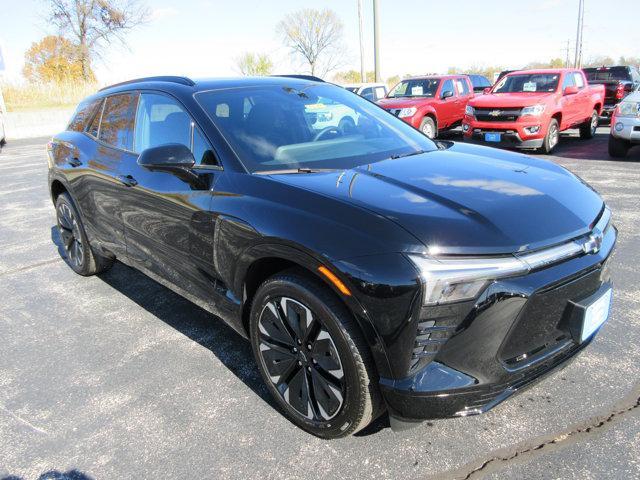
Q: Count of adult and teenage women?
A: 0